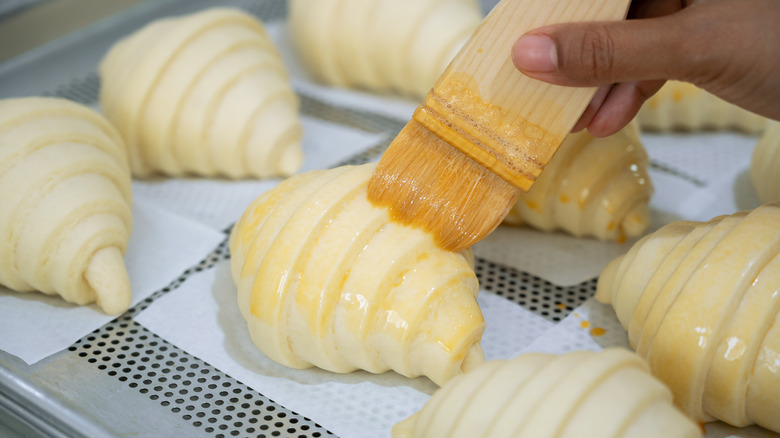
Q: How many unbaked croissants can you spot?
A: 9